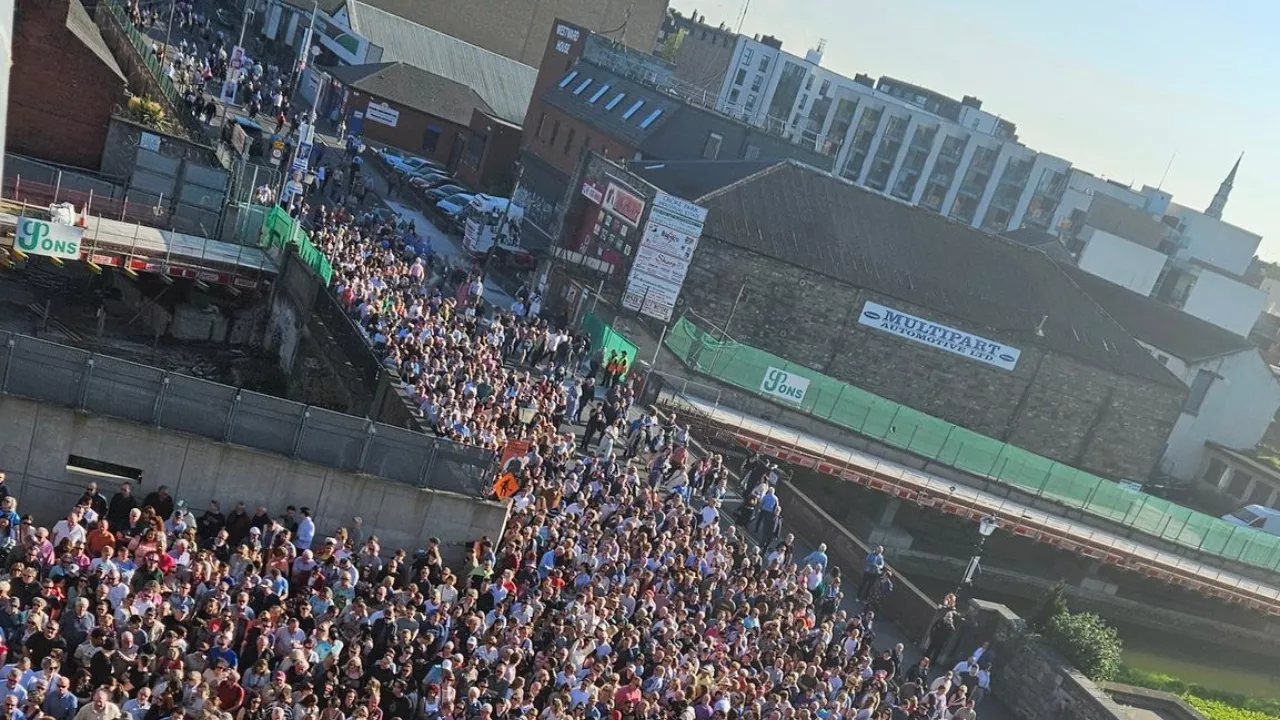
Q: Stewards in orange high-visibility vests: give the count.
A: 2